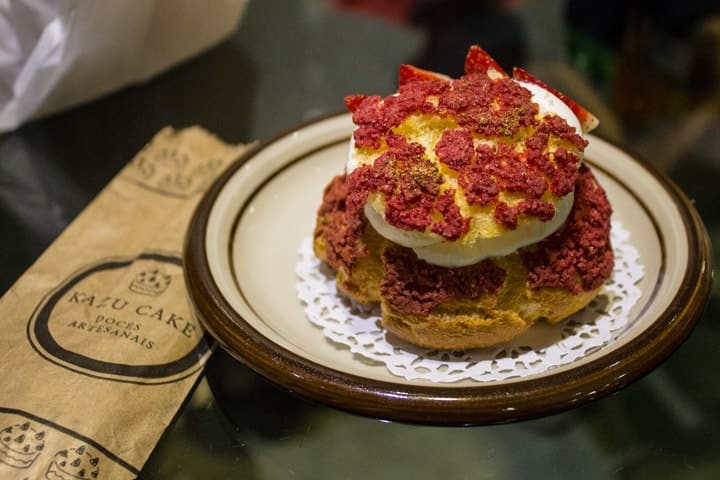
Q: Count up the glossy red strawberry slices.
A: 4